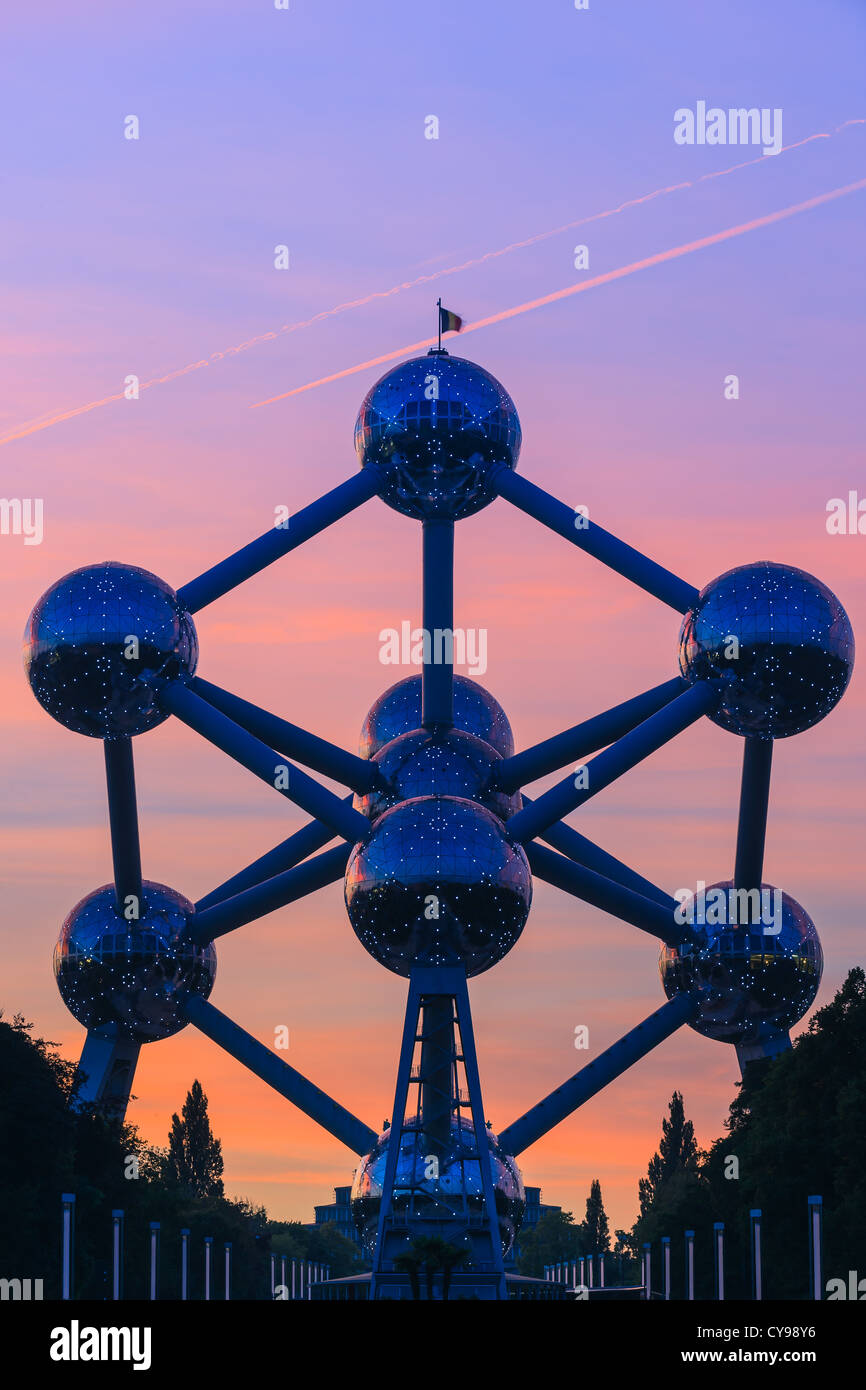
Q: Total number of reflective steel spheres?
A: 9